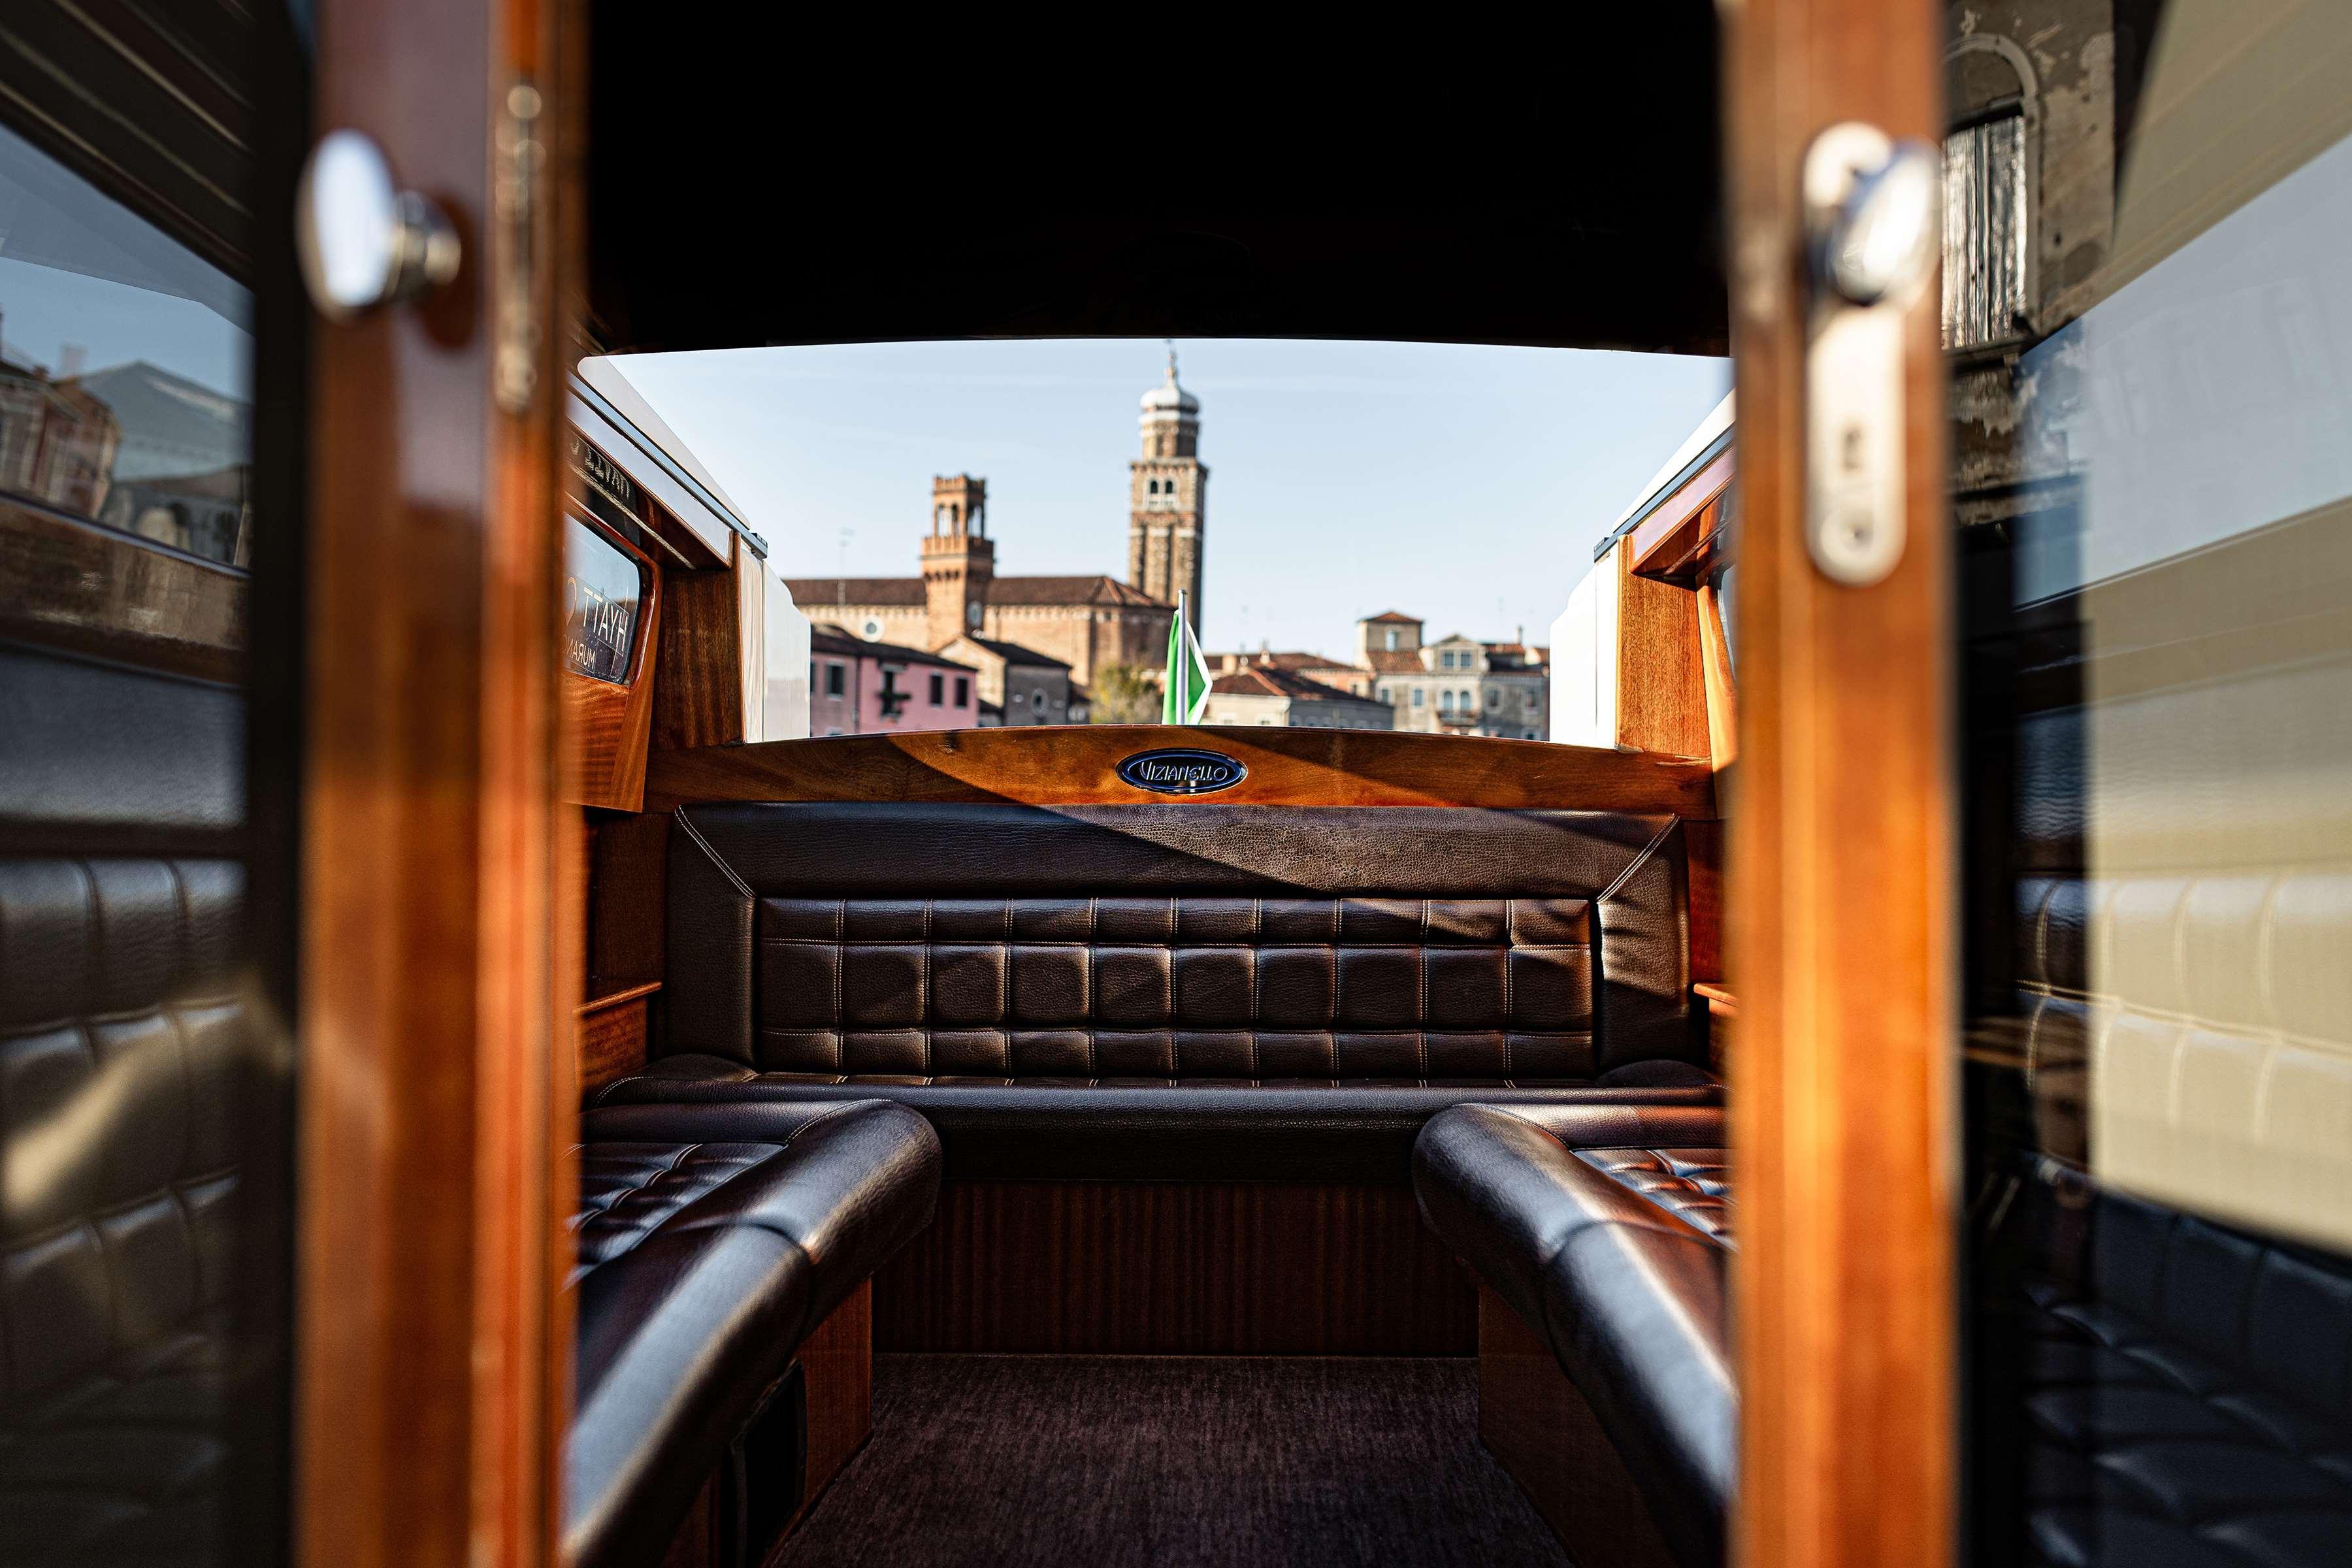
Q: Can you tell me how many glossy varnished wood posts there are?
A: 2